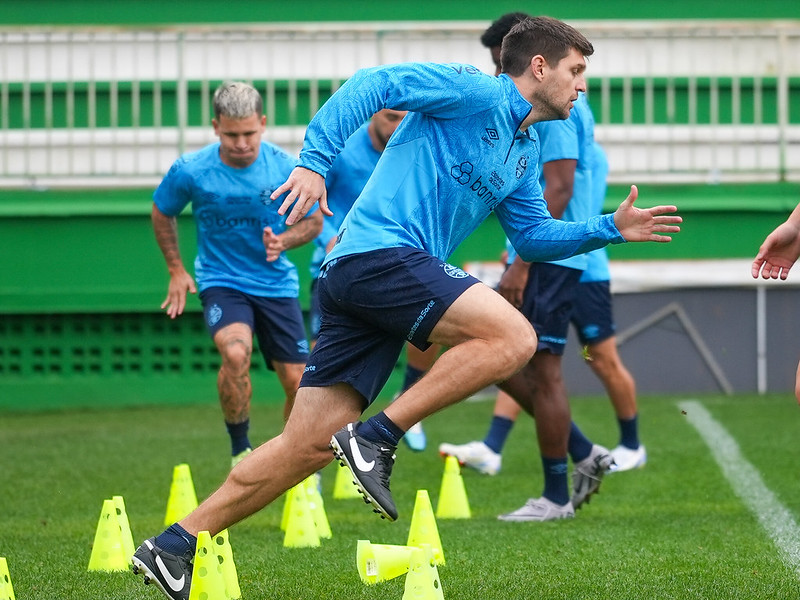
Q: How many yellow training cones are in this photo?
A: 14